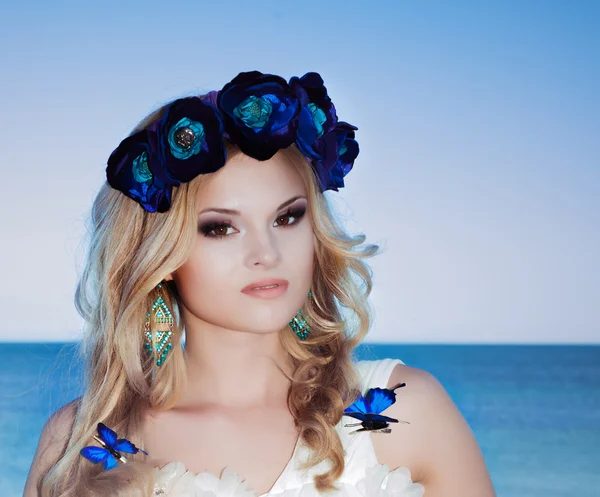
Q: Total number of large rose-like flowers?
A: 5